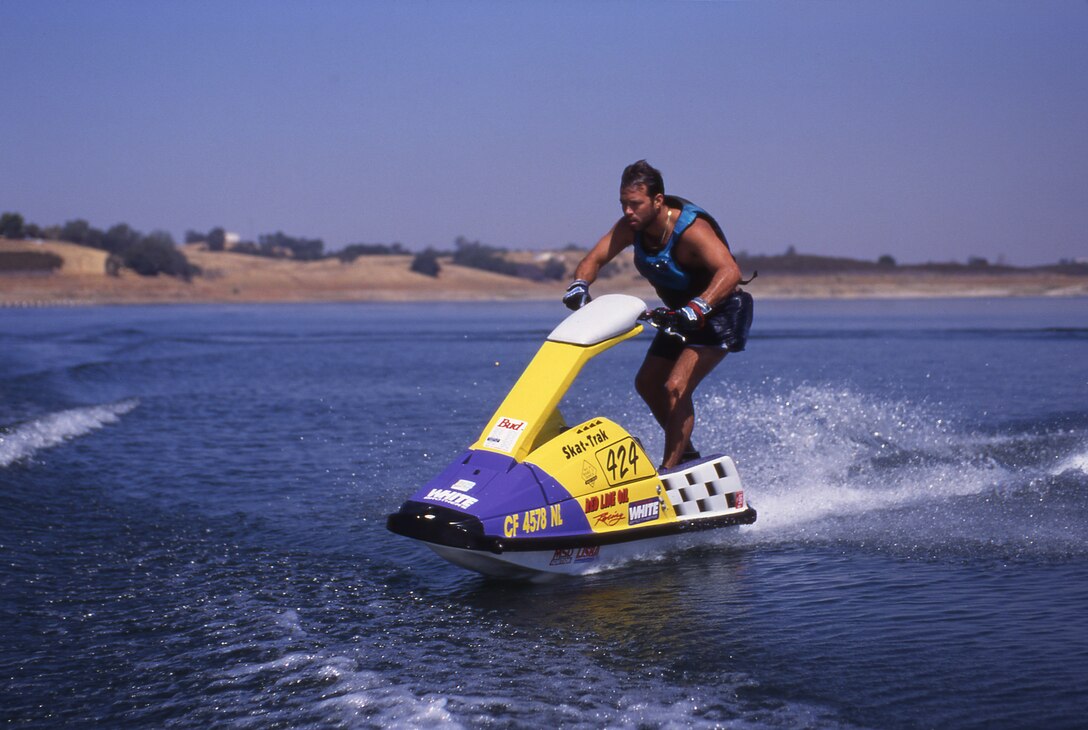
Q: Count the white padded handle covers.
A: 1